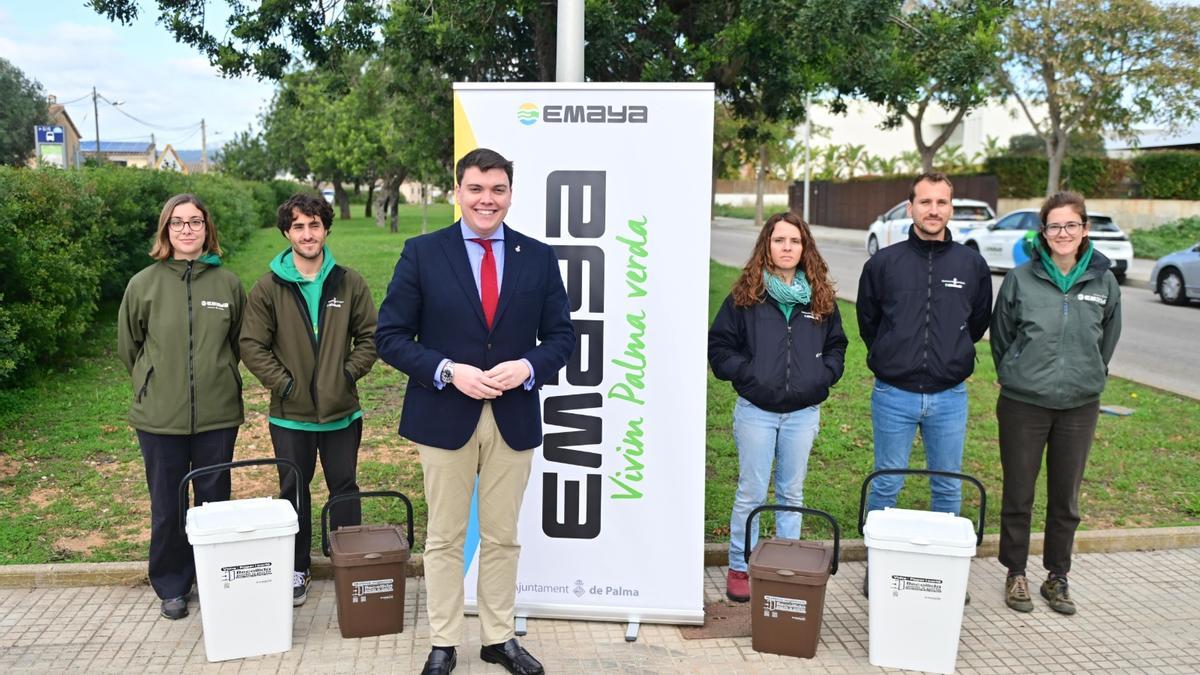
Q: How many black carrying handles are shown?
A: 4